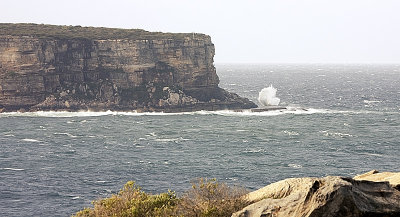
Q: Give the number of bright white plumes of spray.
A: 1